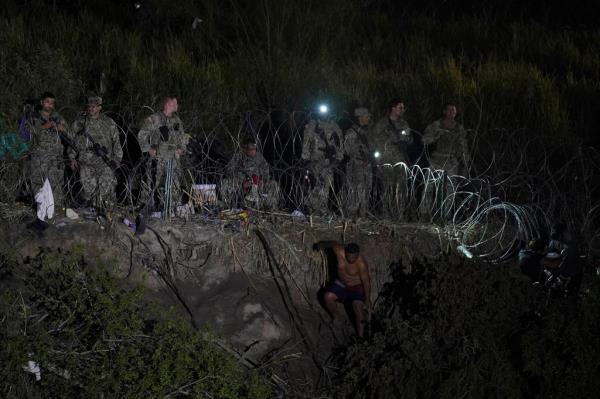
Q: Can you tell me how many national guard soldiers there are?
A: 8